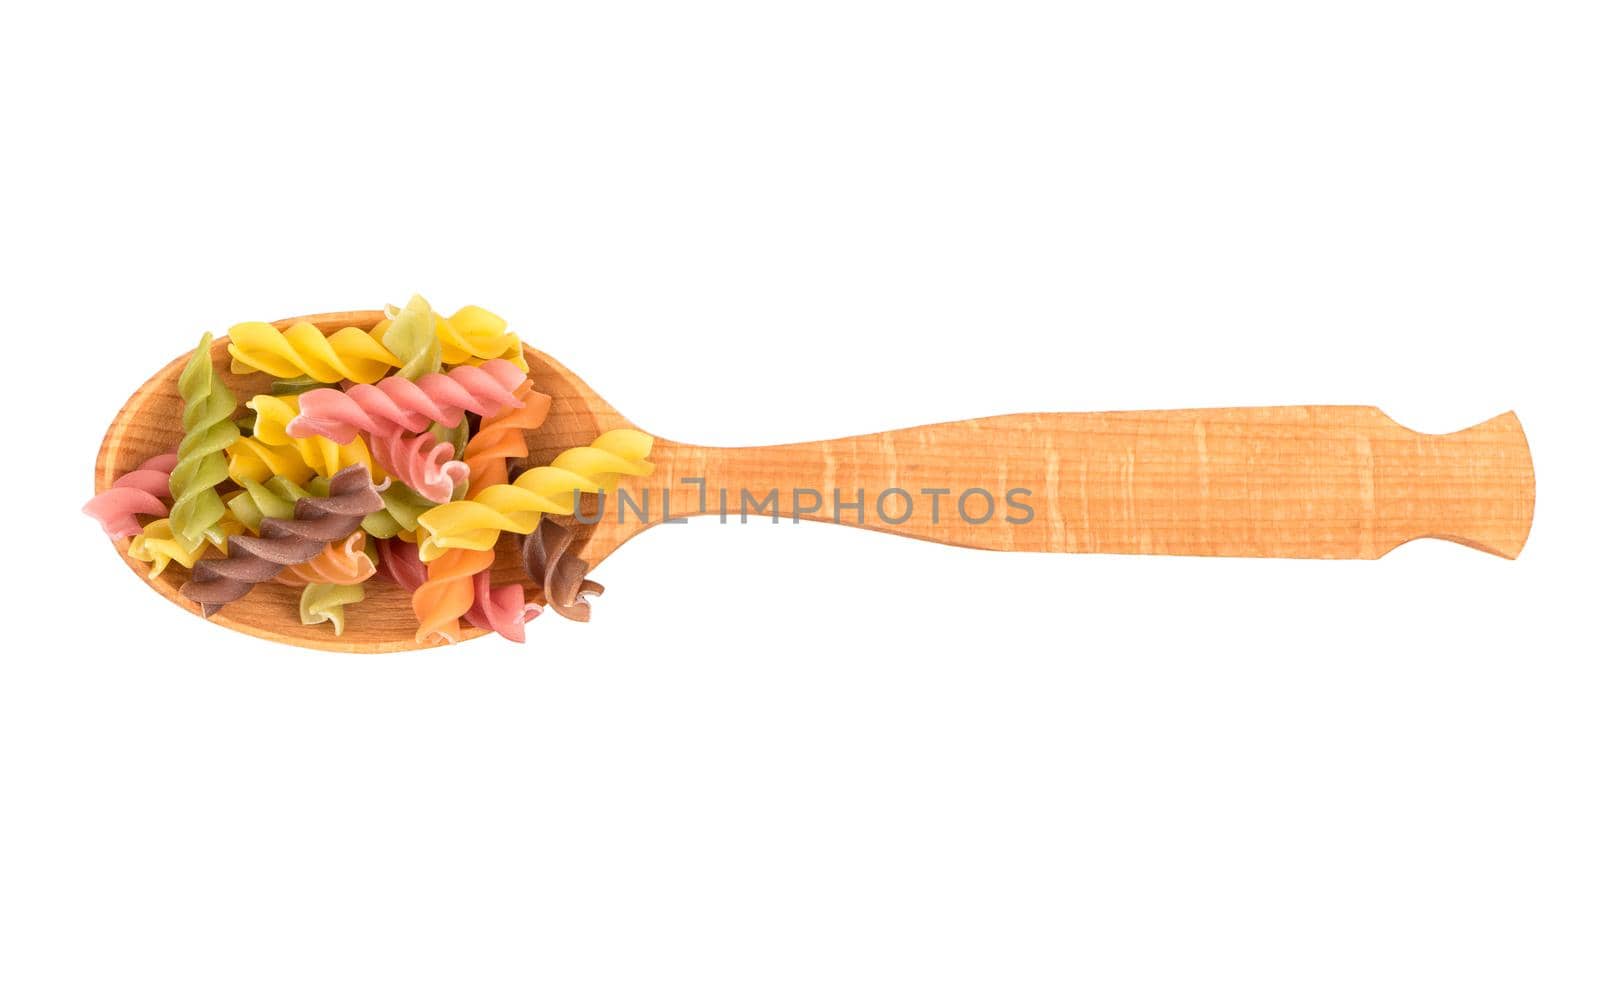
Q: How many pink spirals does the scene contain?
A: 4